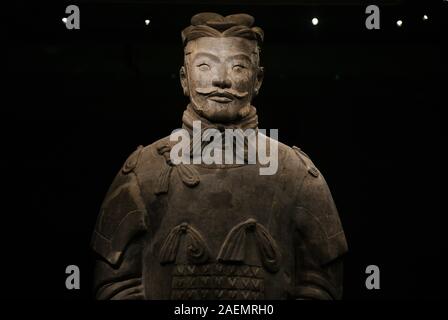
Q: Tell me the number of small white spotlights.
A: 5